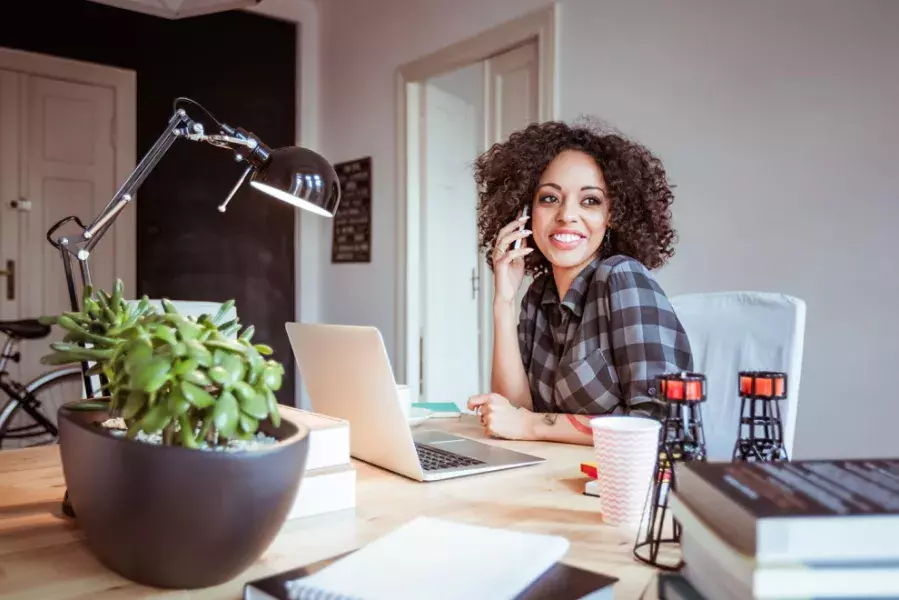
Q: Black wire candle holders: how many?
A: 2